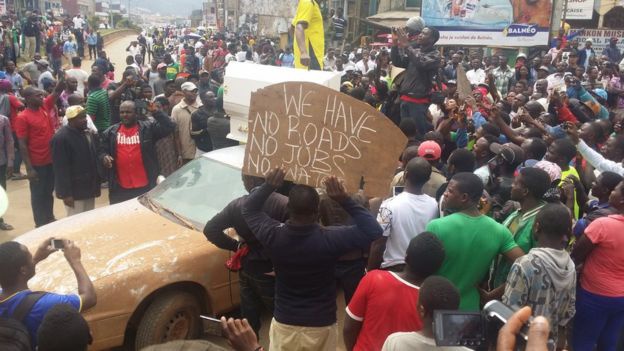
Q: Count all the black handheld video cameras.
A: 1